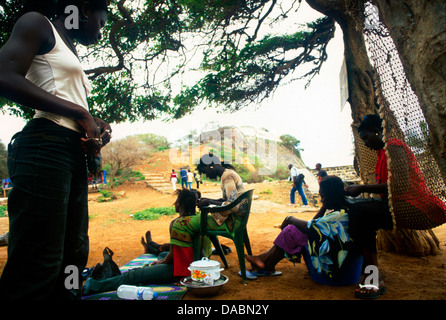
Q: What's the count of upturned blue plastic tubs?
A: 1